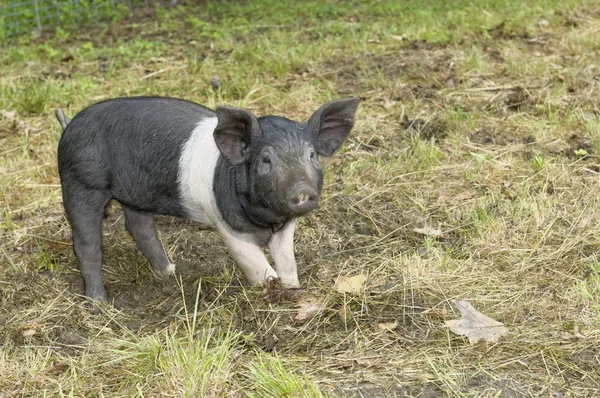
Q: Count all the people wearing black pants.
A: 0